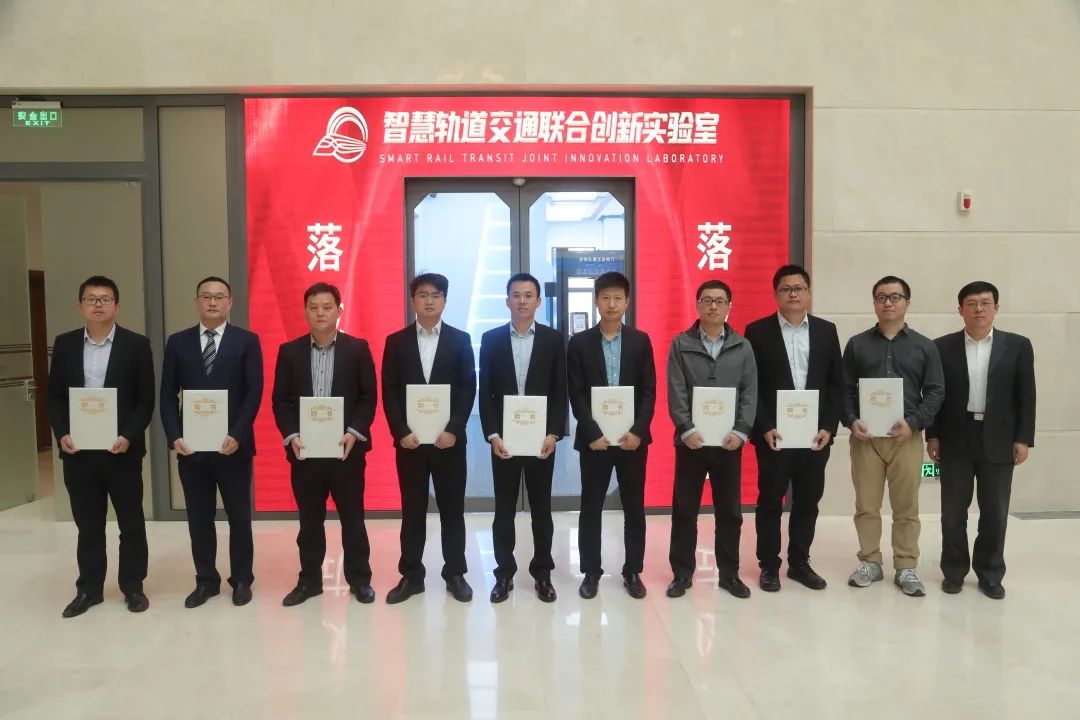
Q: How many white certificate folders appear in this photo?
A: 9